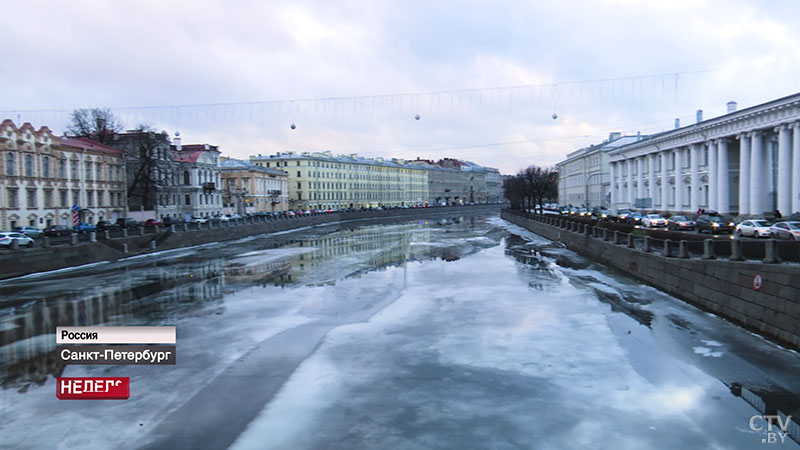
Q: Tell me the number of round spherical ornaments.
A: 3